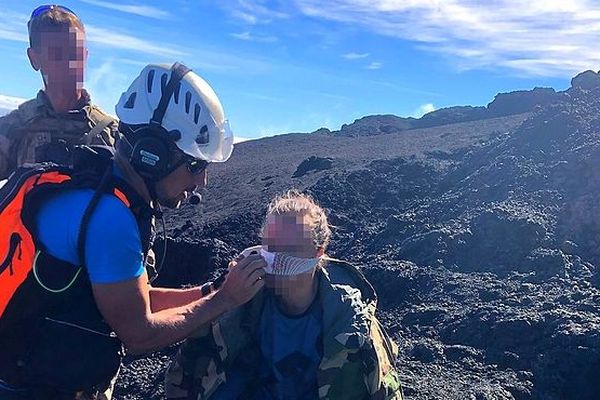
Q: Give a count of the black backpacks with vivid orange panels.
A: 1